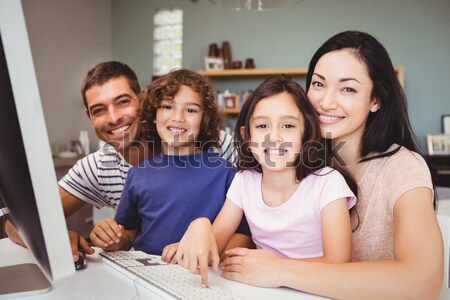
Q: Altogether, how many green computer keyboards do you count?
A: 0